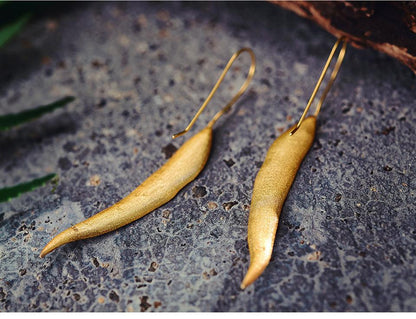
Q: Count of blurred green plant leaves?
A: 3